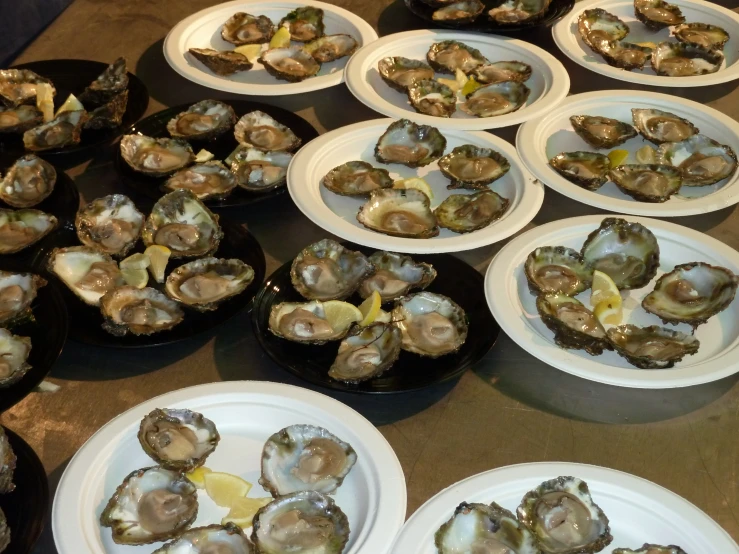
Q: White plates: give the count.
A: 8